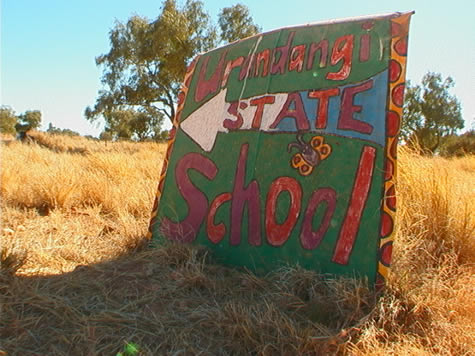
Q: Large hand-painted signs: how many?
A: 1